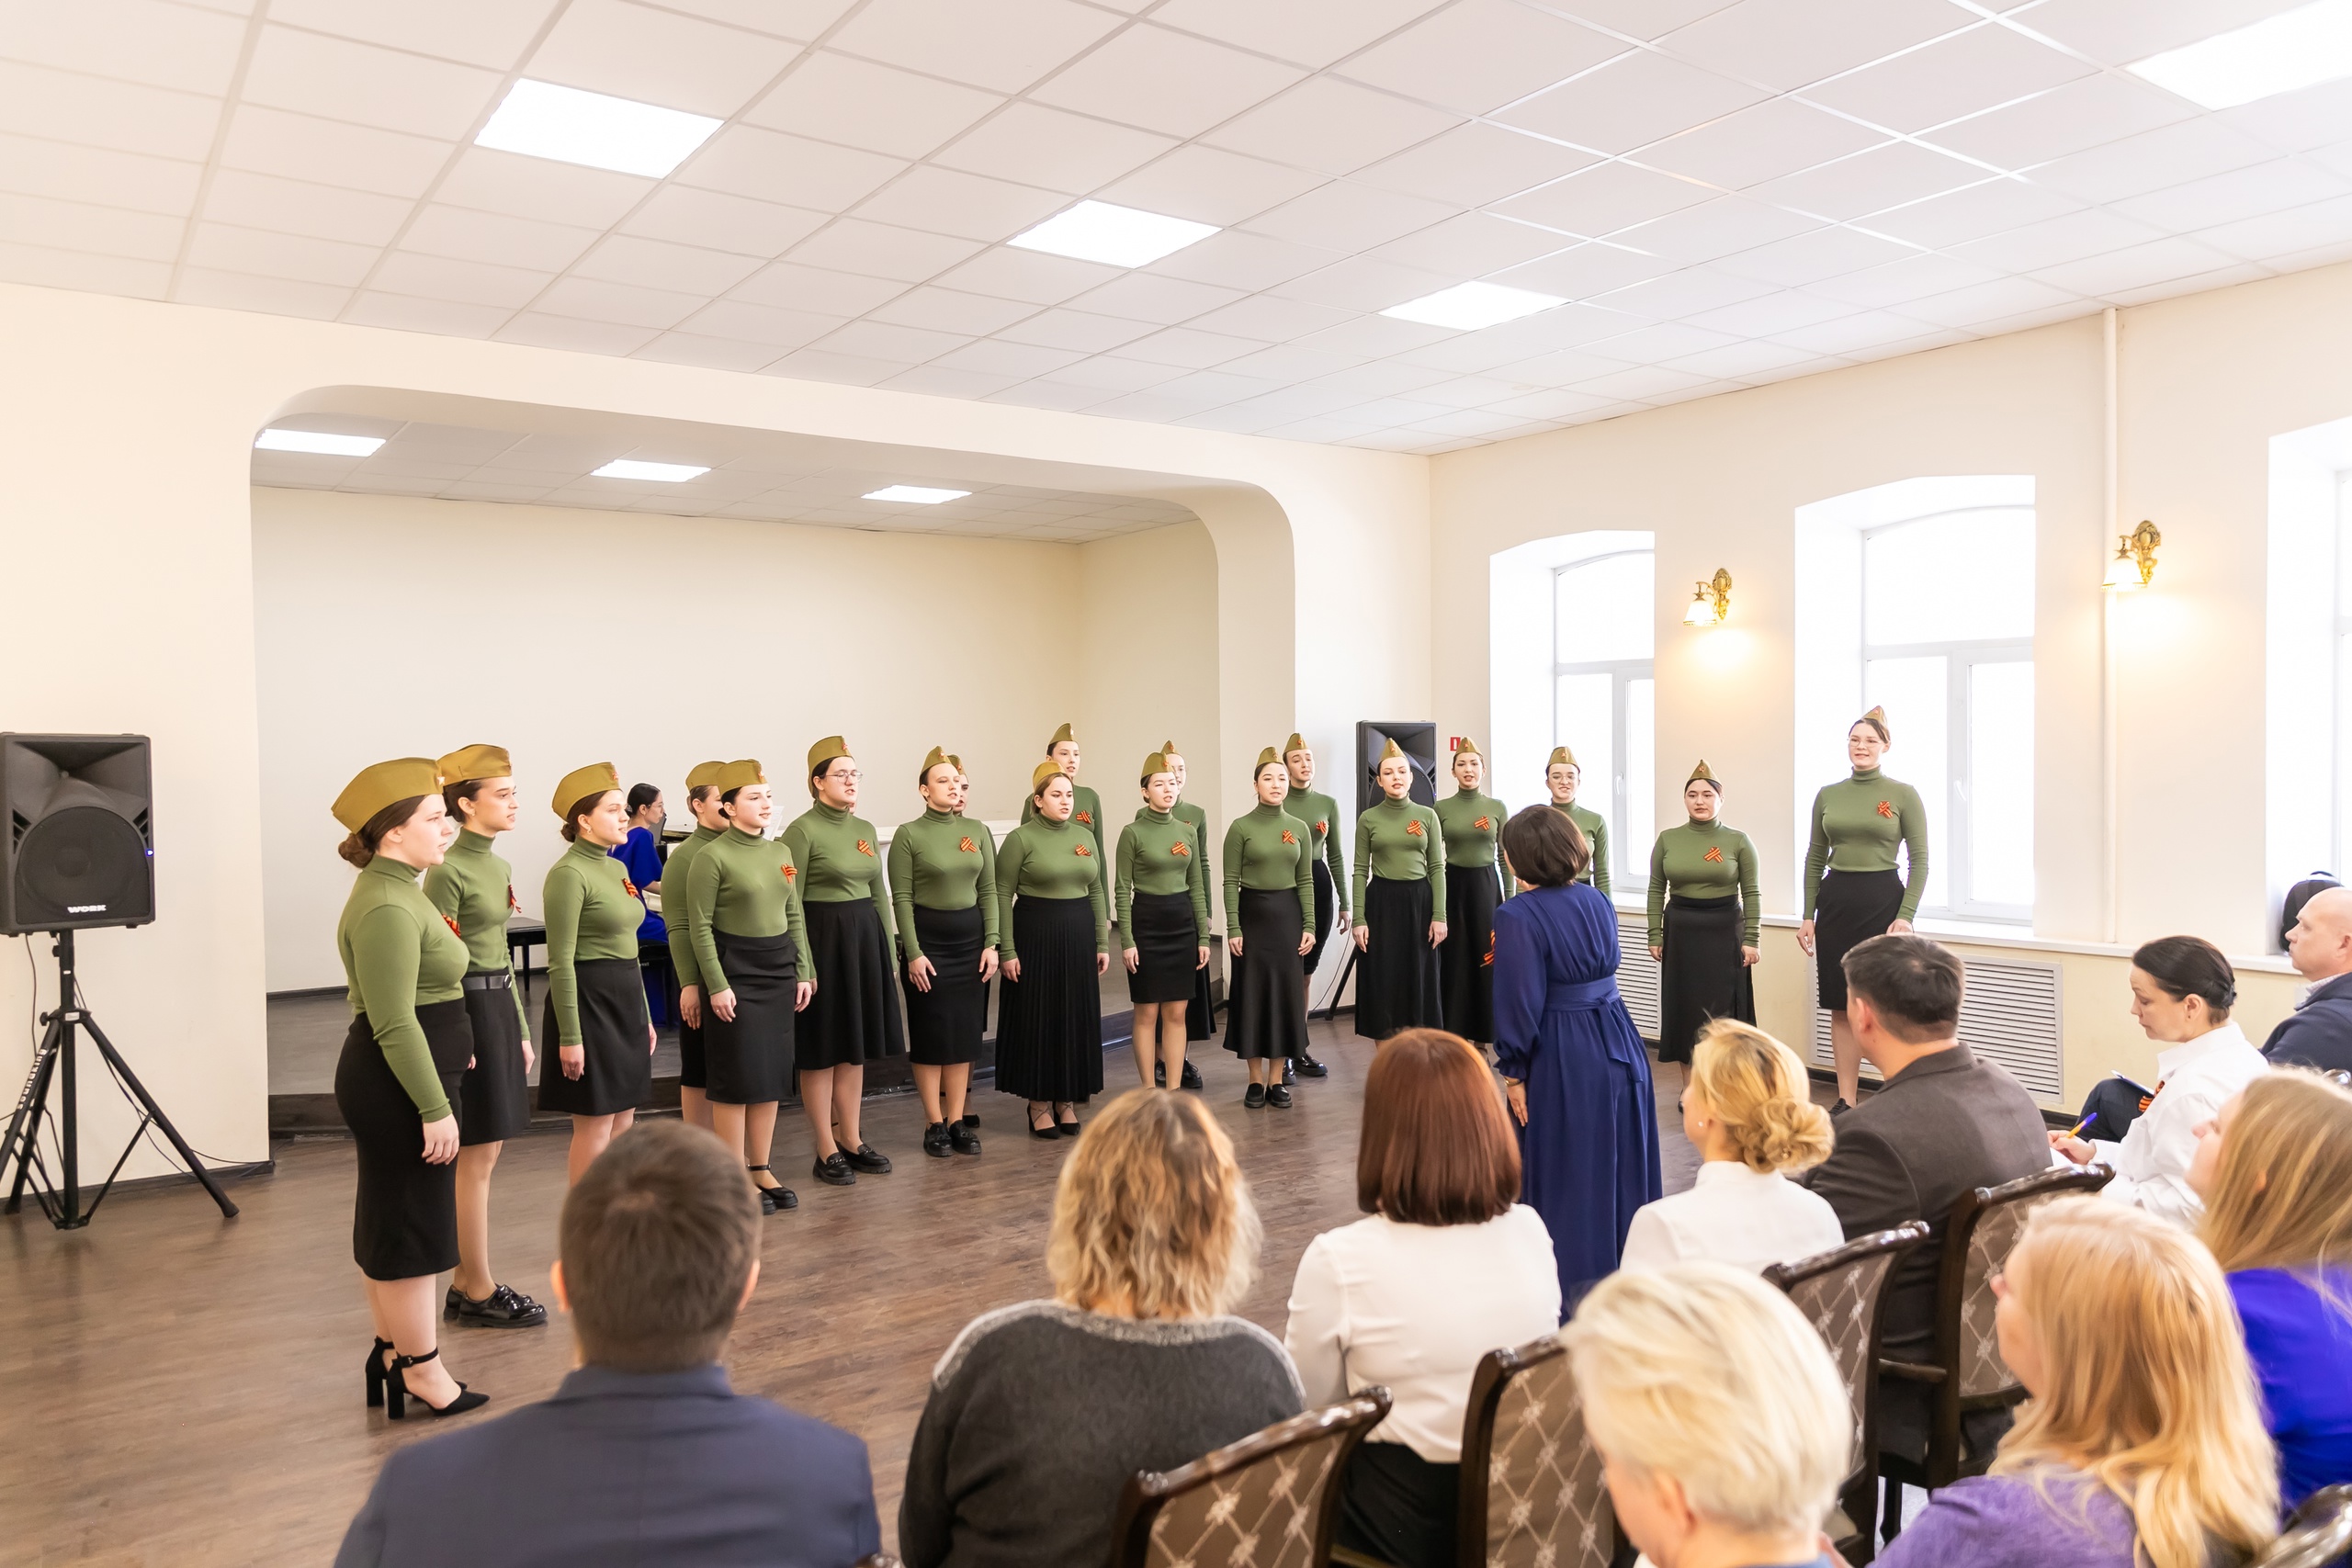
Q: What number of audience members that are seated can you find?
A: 10